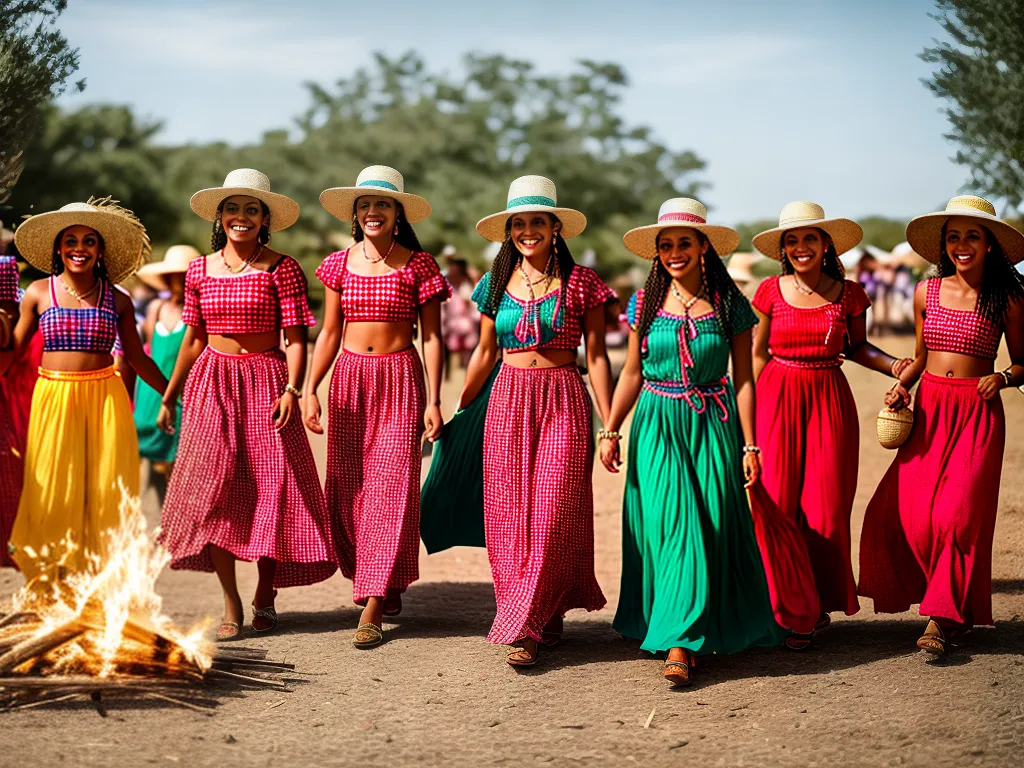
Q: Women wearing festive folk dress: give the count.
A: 7